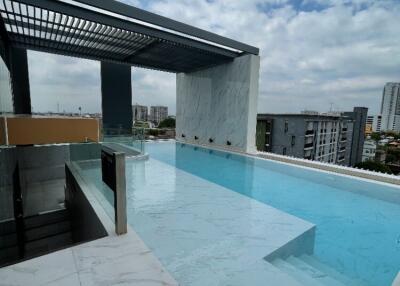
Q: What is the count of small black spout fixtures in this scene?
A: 4